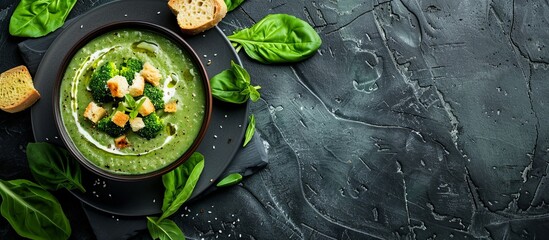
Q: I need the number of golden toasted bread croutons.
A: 9